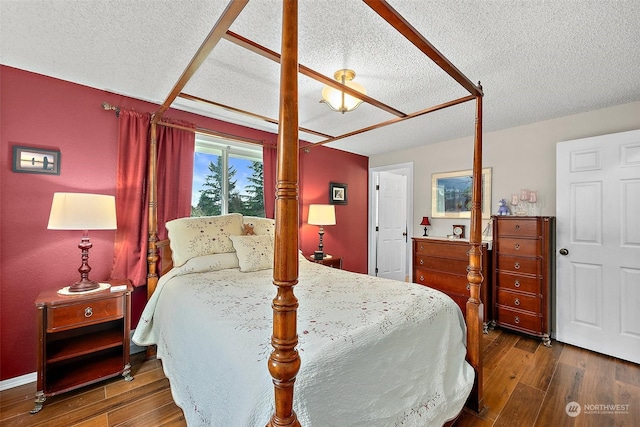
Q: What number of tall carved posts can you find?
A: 3